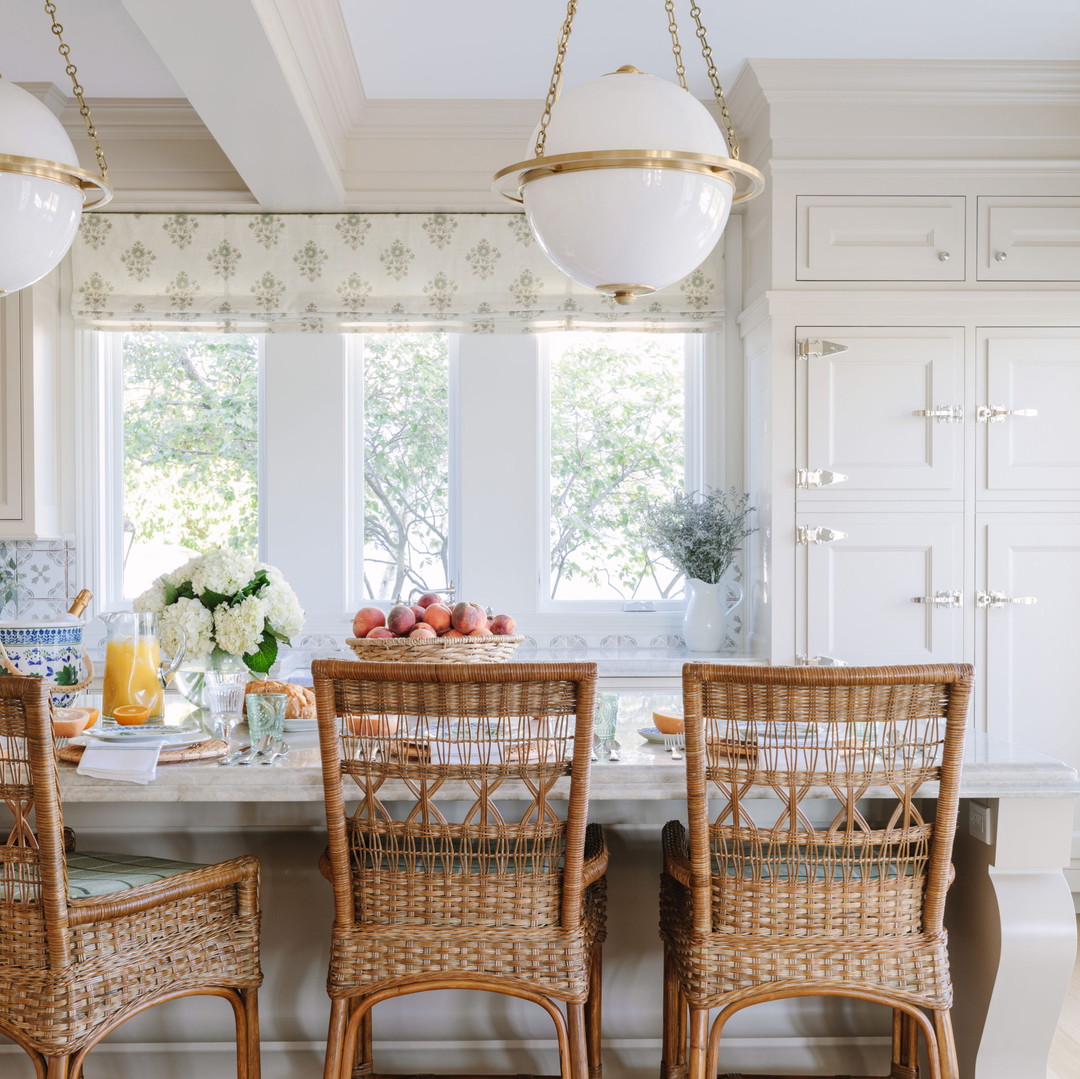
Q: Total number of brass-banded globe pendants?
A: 2